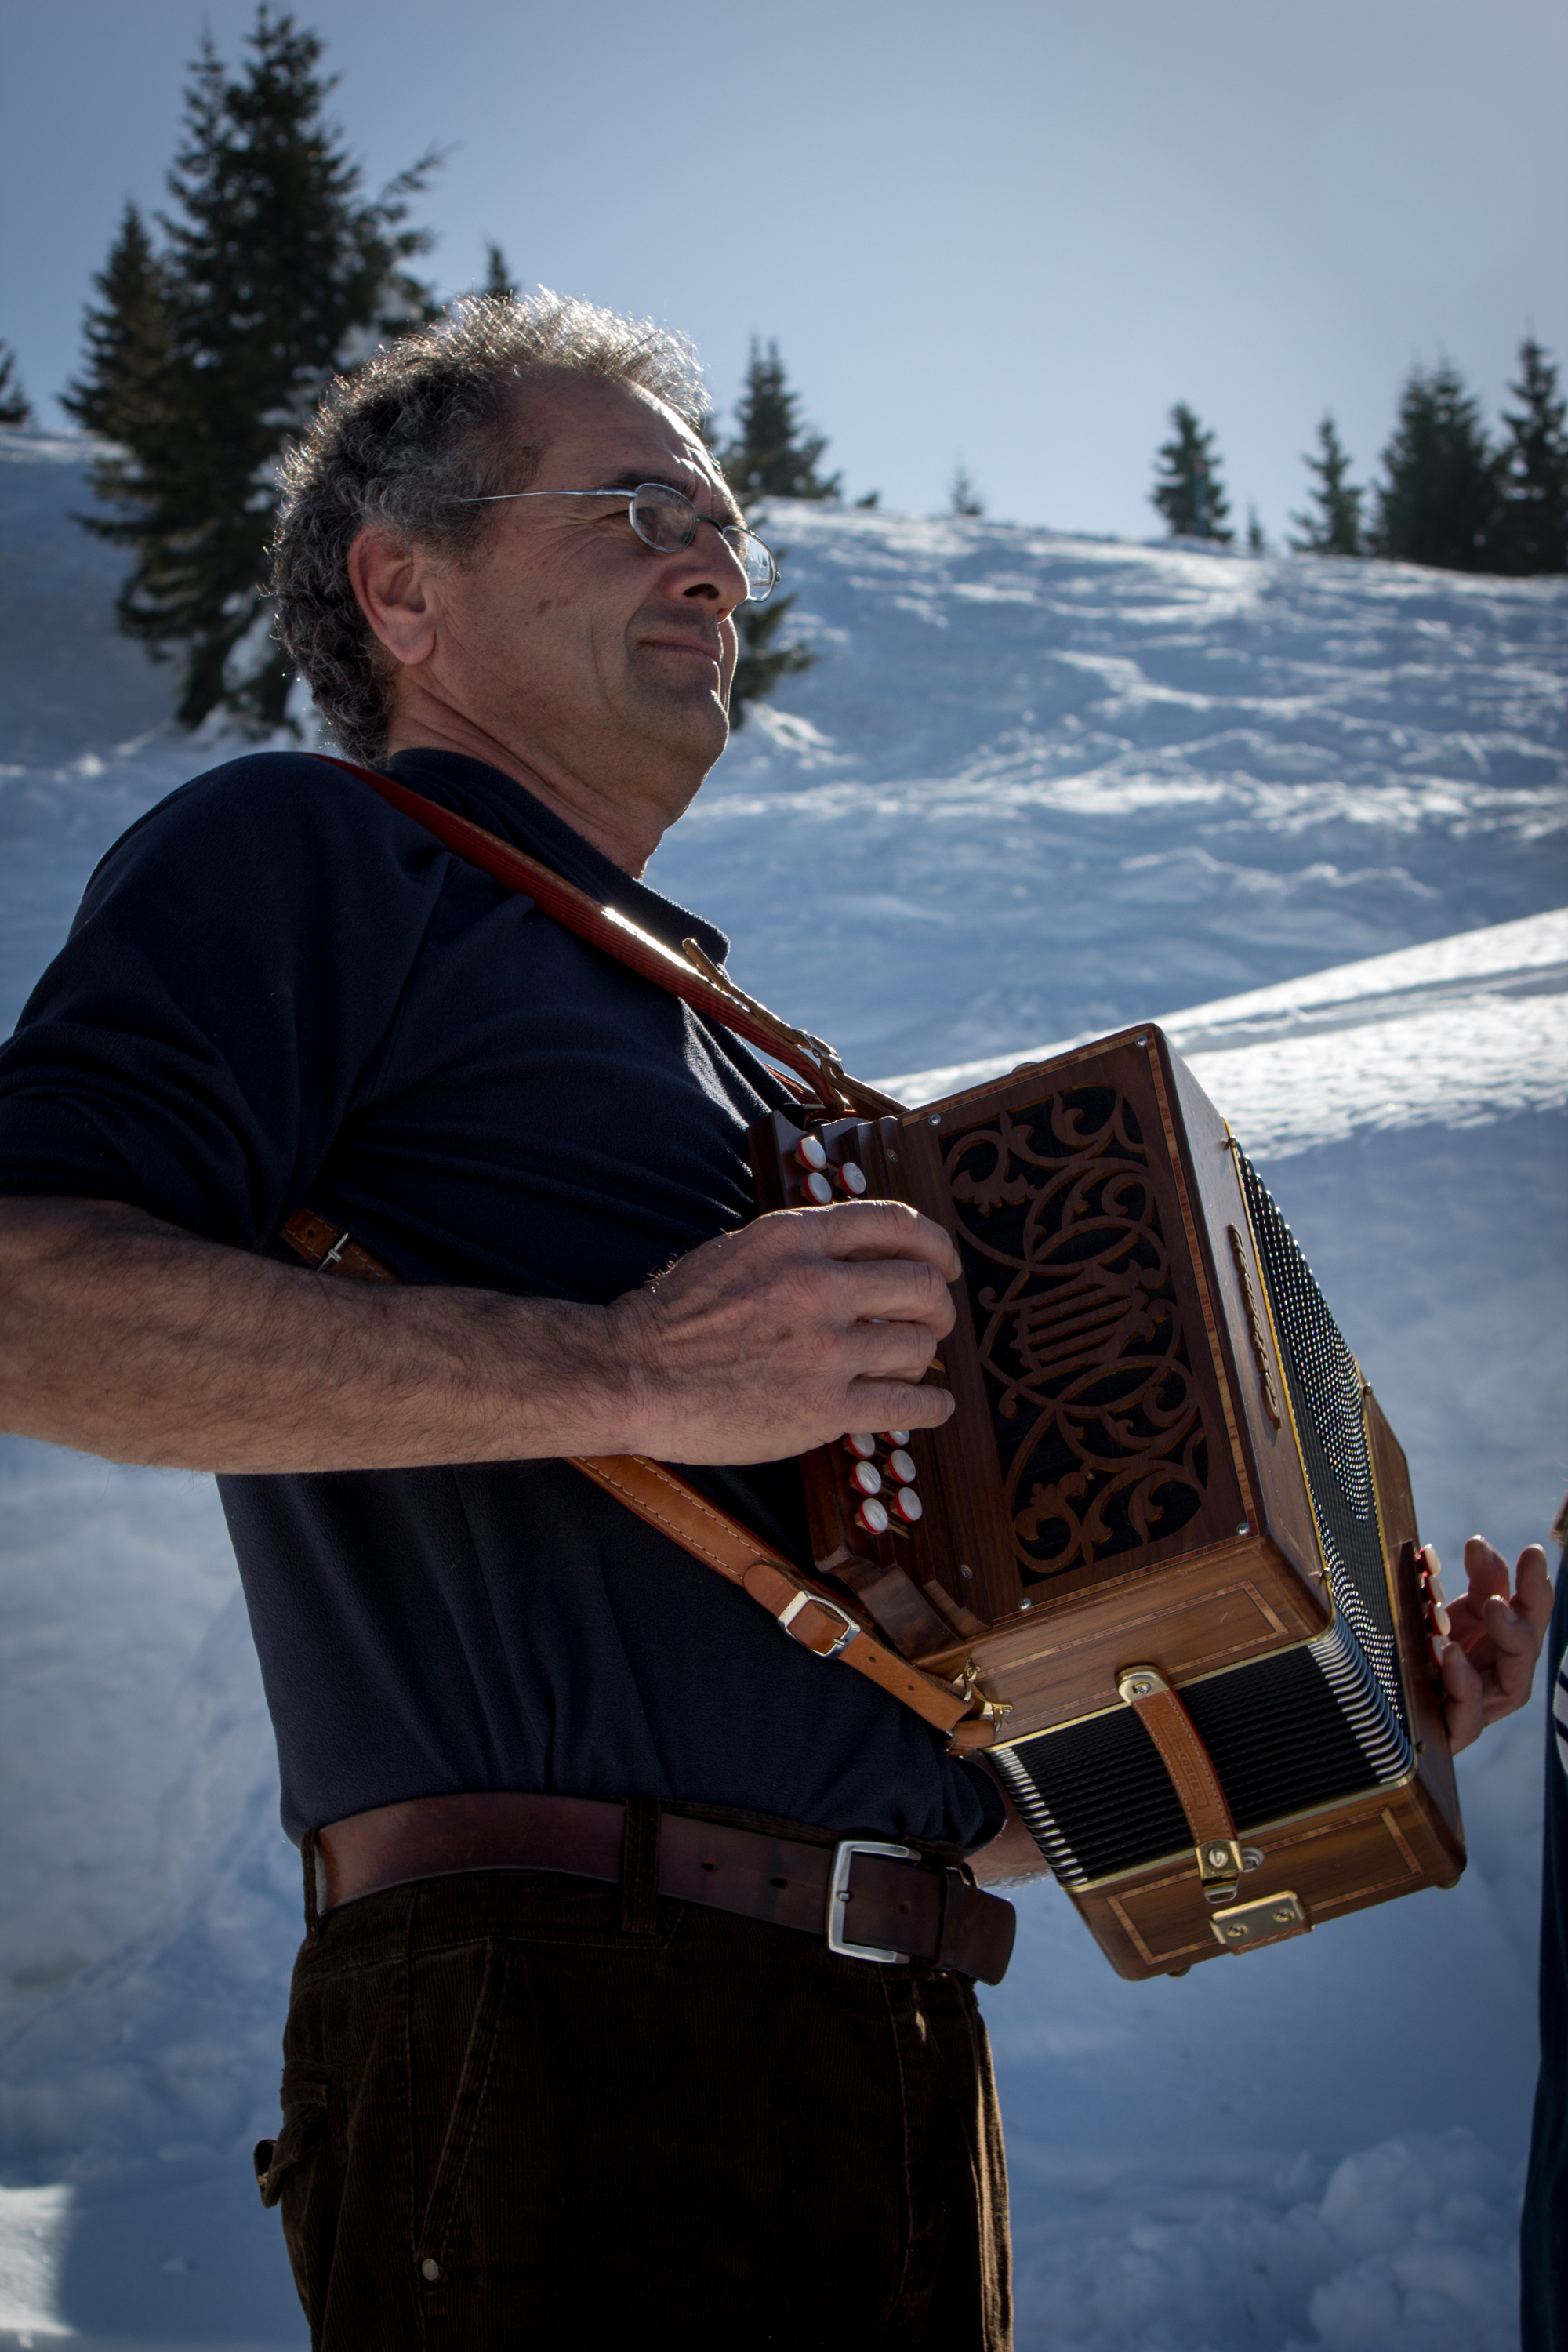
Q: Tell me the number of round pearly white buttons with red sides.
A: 13